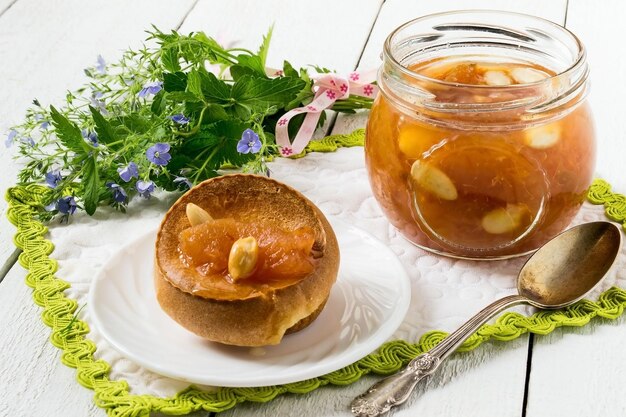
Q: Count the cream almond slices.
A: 7